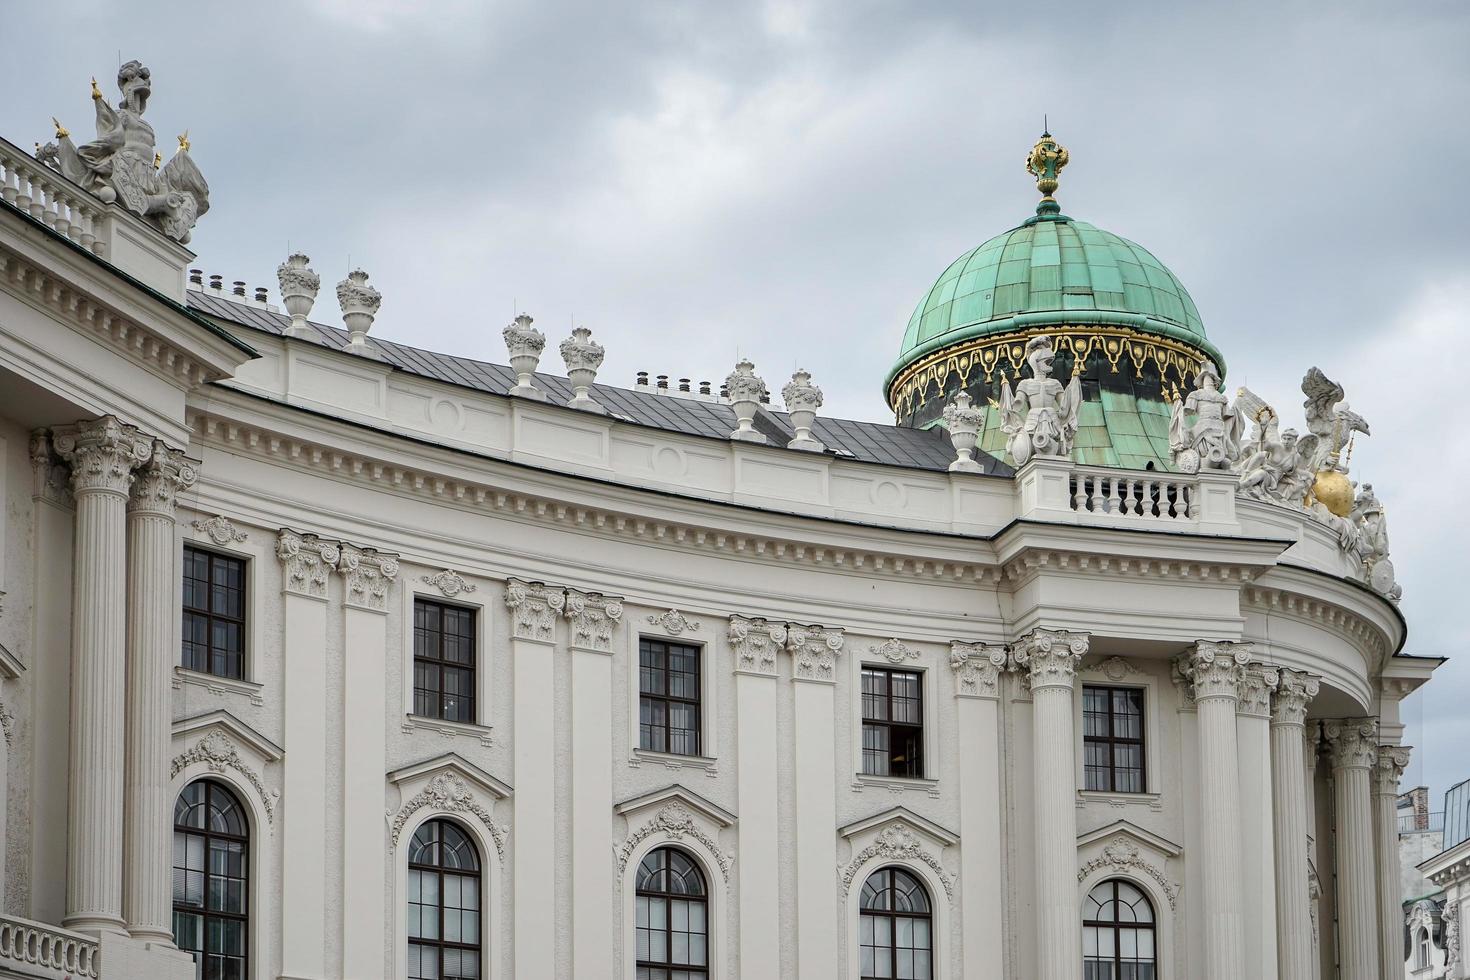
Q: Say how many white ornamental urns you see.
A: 7